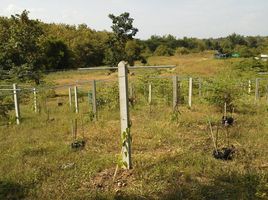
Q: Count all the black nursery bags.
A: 3